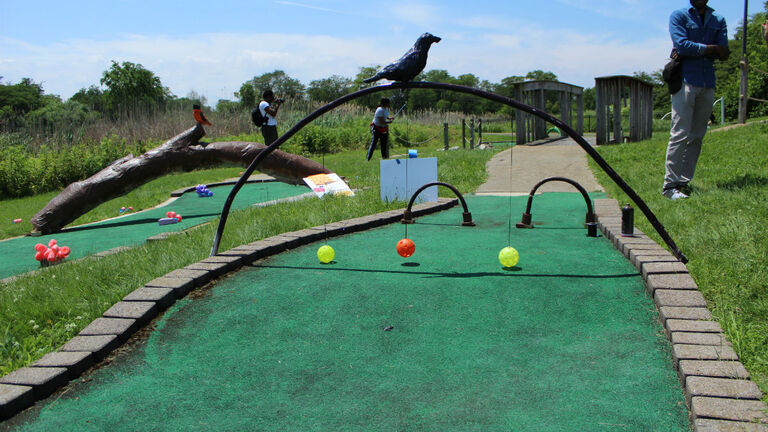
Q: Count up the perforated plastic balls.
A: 3